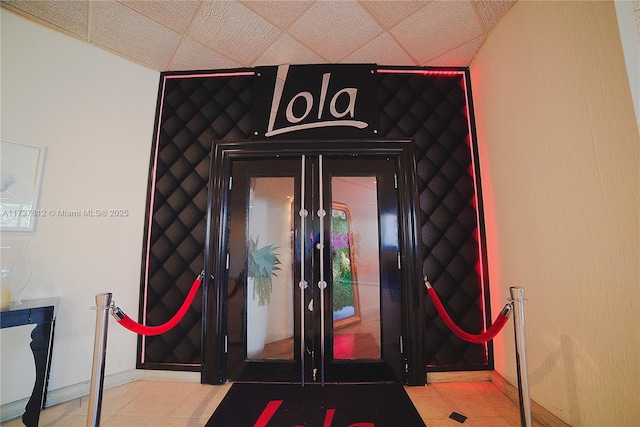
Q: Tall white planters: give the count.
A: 1